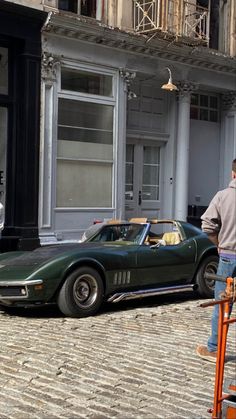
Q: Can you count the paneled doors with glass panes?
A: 2